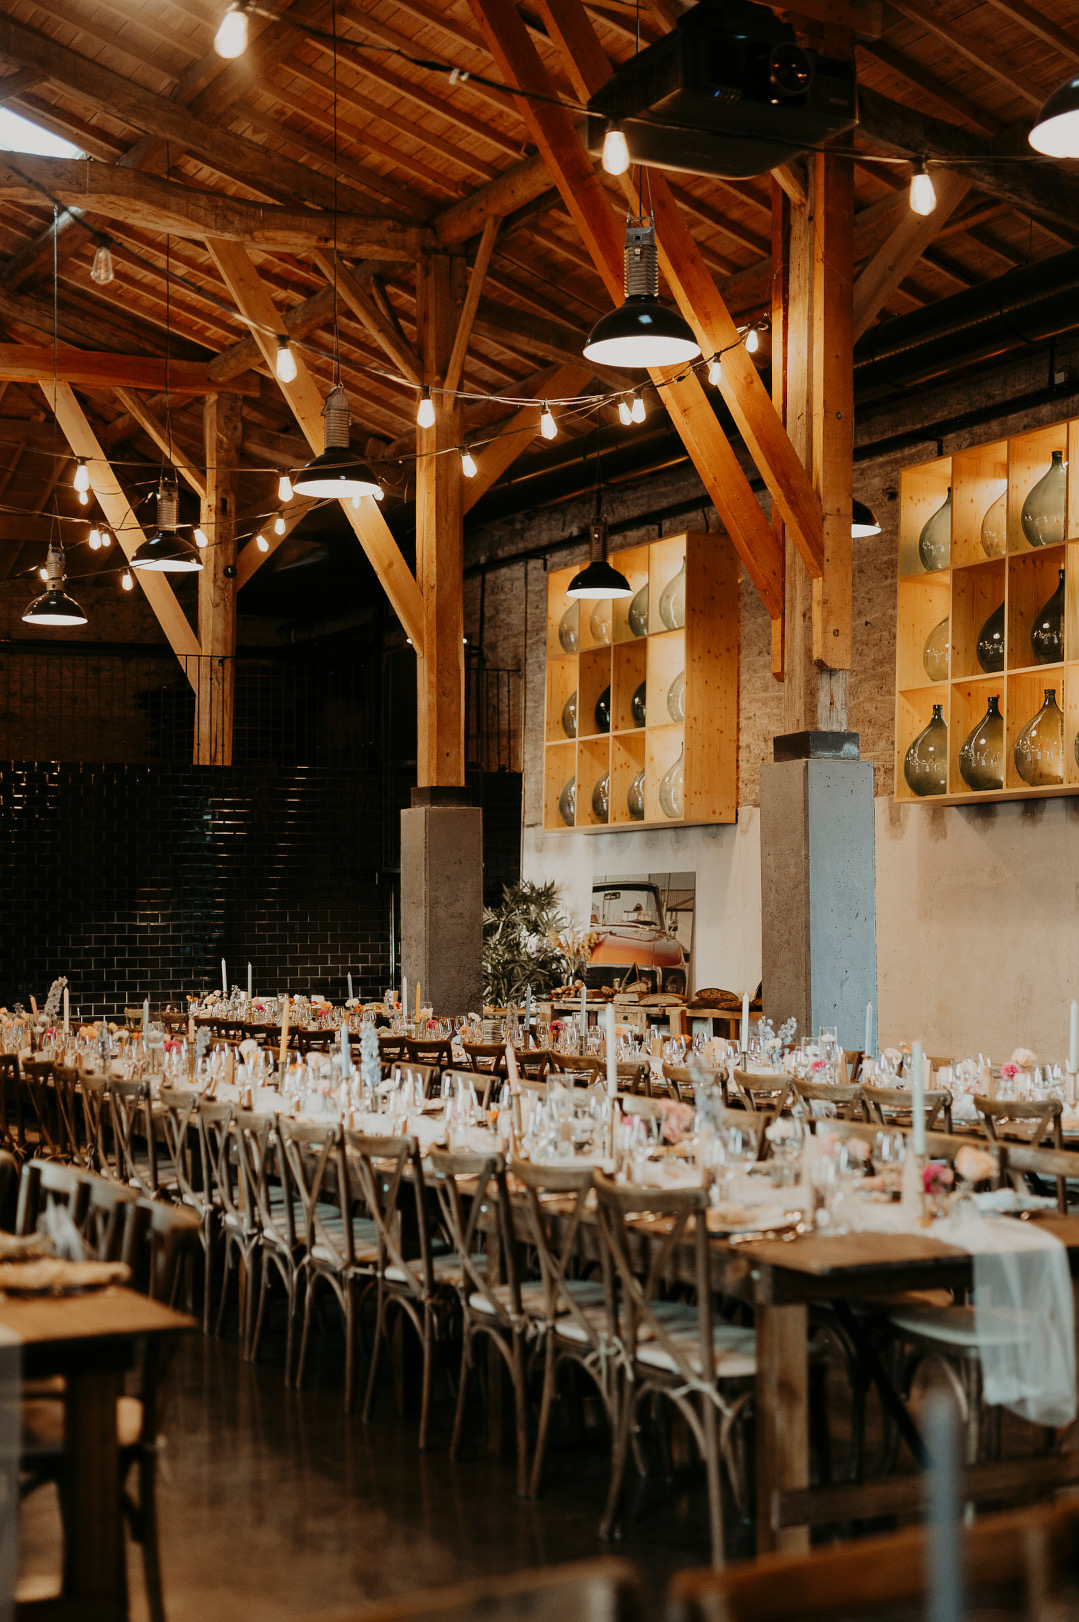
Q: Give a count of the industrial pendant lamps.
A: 7